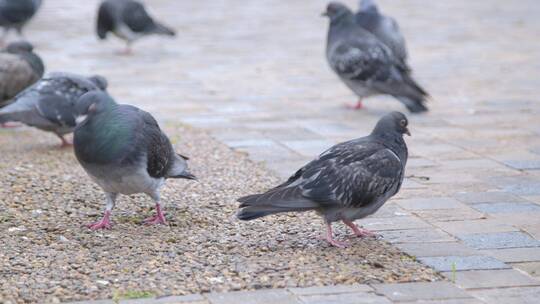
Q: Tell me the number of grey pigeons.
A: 8